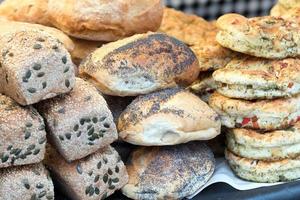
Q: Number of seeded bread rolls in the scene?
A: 8